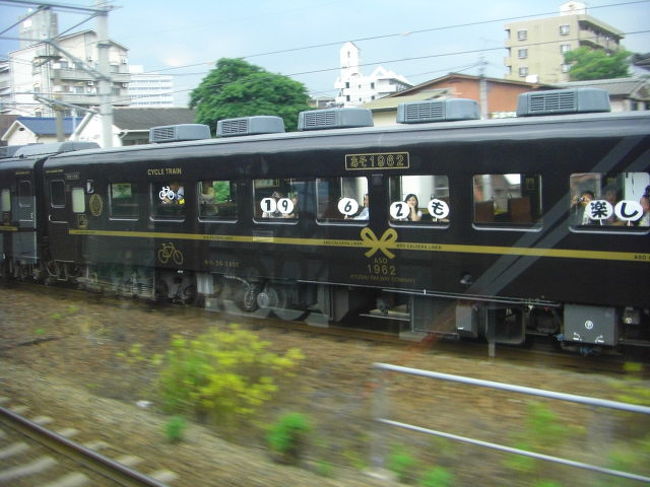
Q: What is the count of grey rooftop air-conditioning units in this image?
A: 5